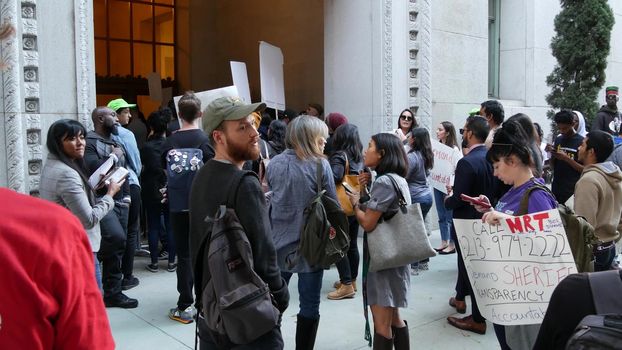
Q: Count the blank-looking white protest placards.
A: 3